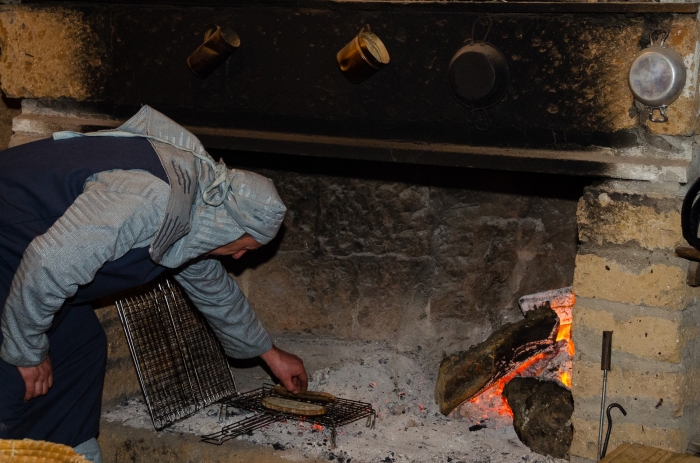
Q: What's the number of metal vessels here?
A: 4